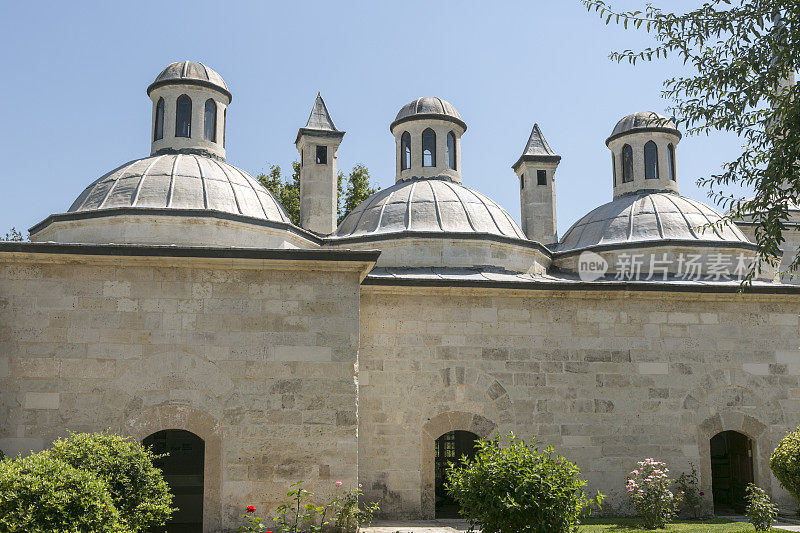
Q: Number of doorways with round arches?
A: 3